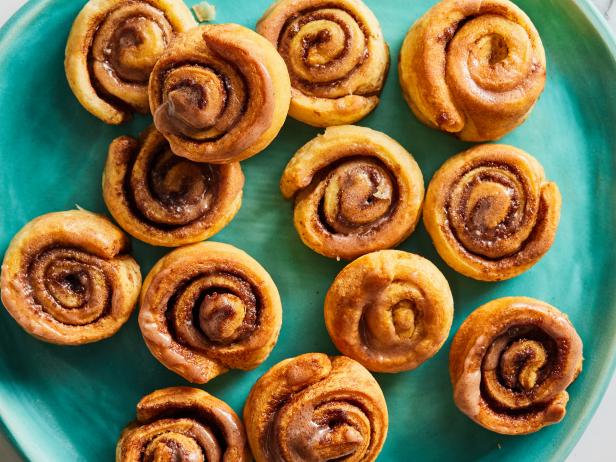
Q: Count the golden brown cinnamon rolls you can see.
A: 13